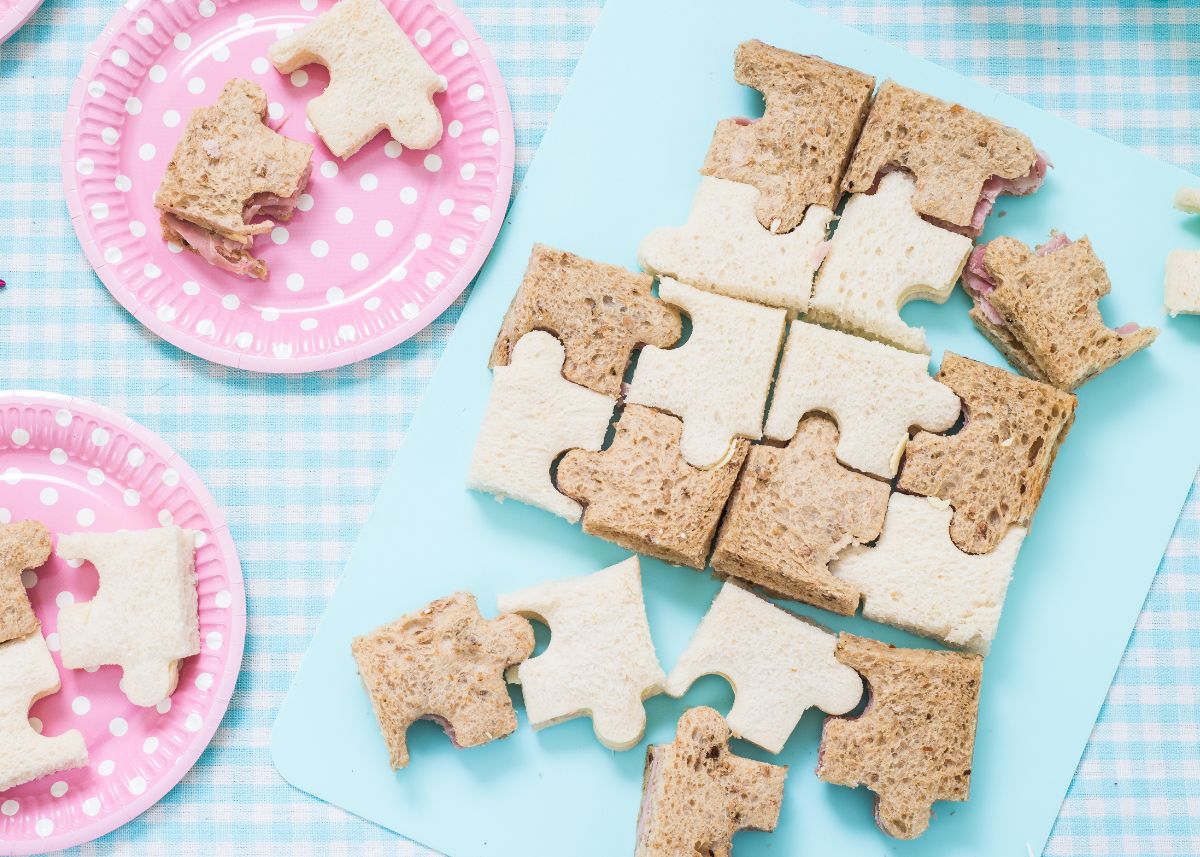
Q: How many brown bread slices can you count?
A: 12